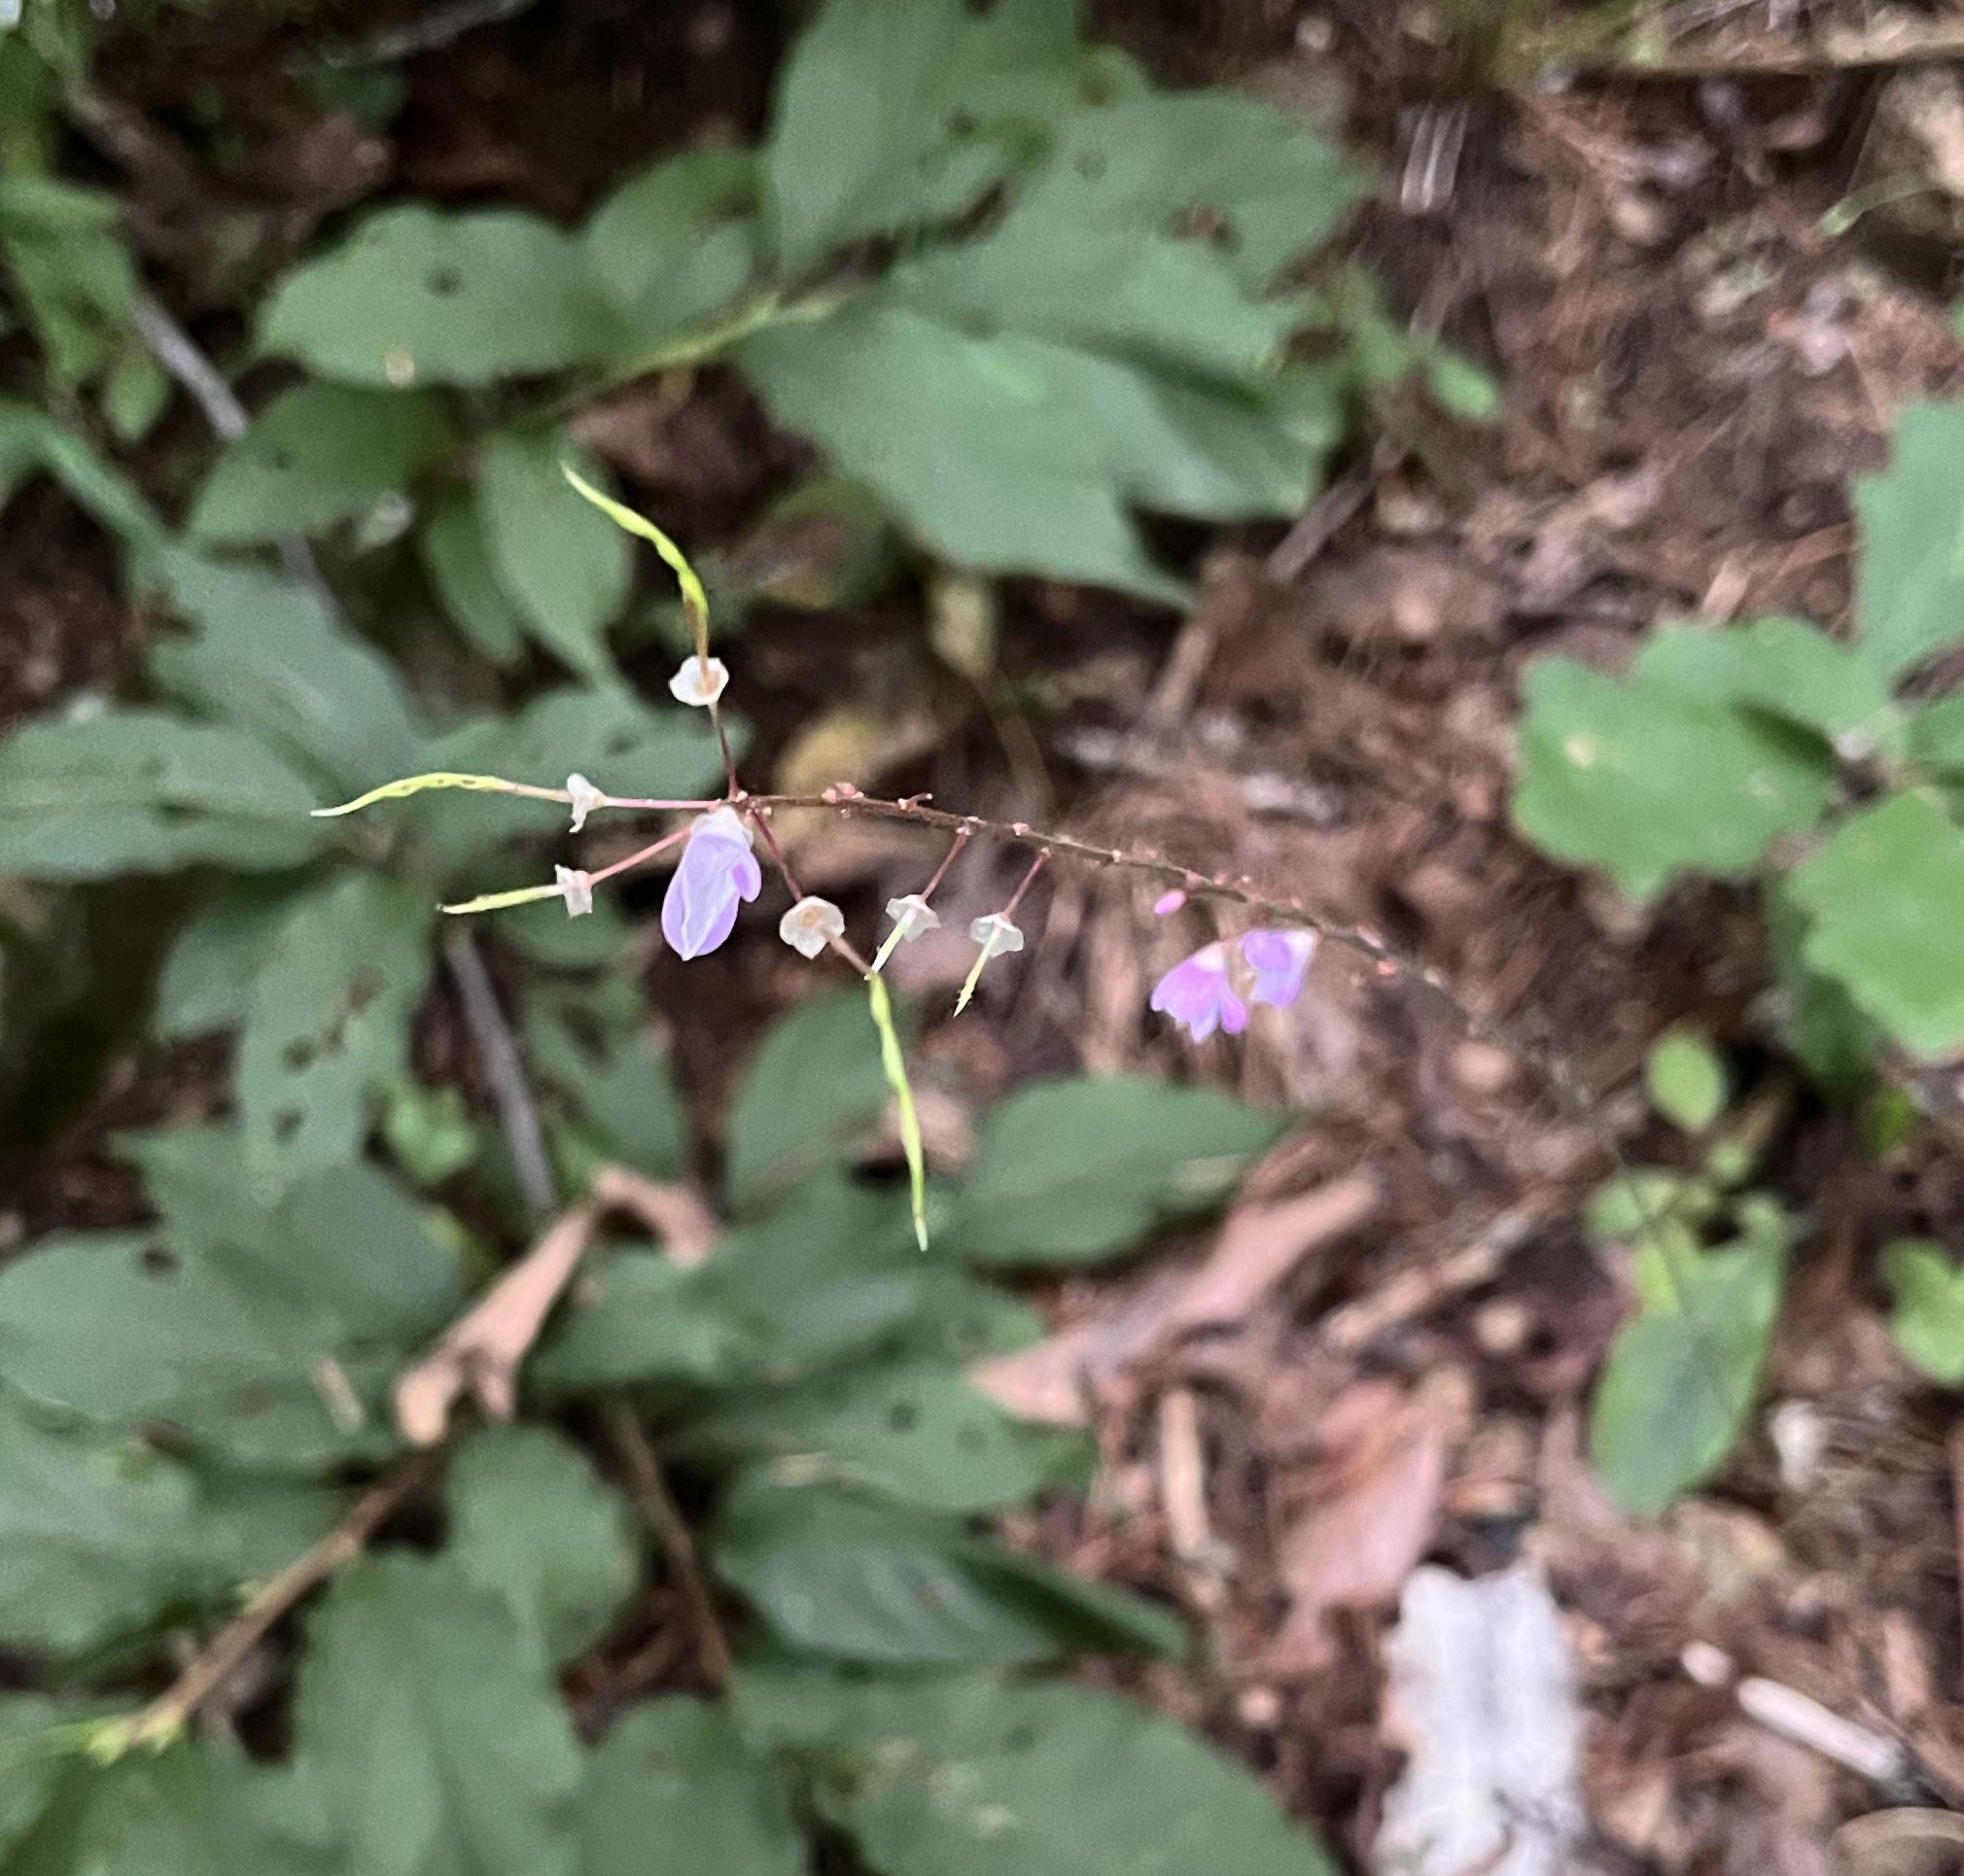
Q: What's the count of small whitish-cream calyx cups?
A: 6